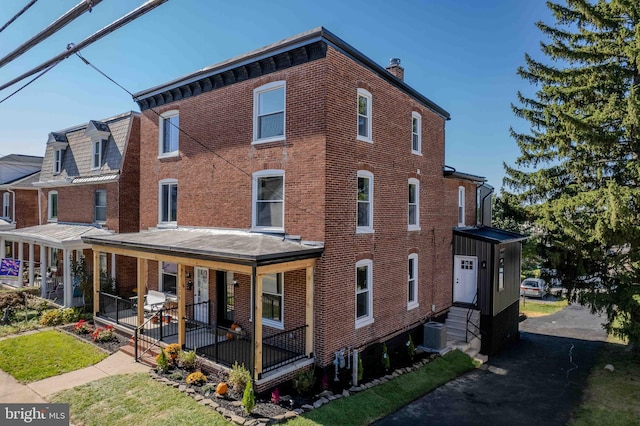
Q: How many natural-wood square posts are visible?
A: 5